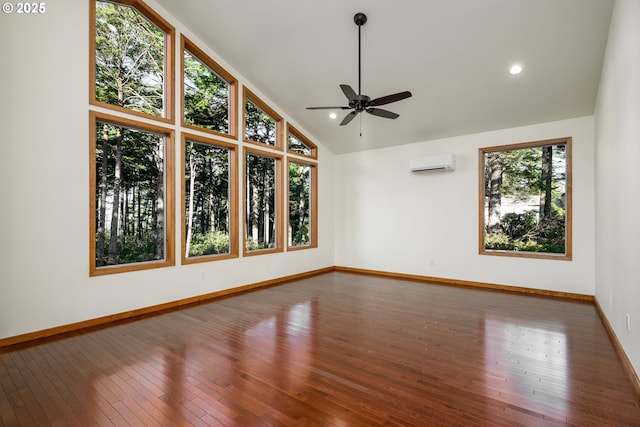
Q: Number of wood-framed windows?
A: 9